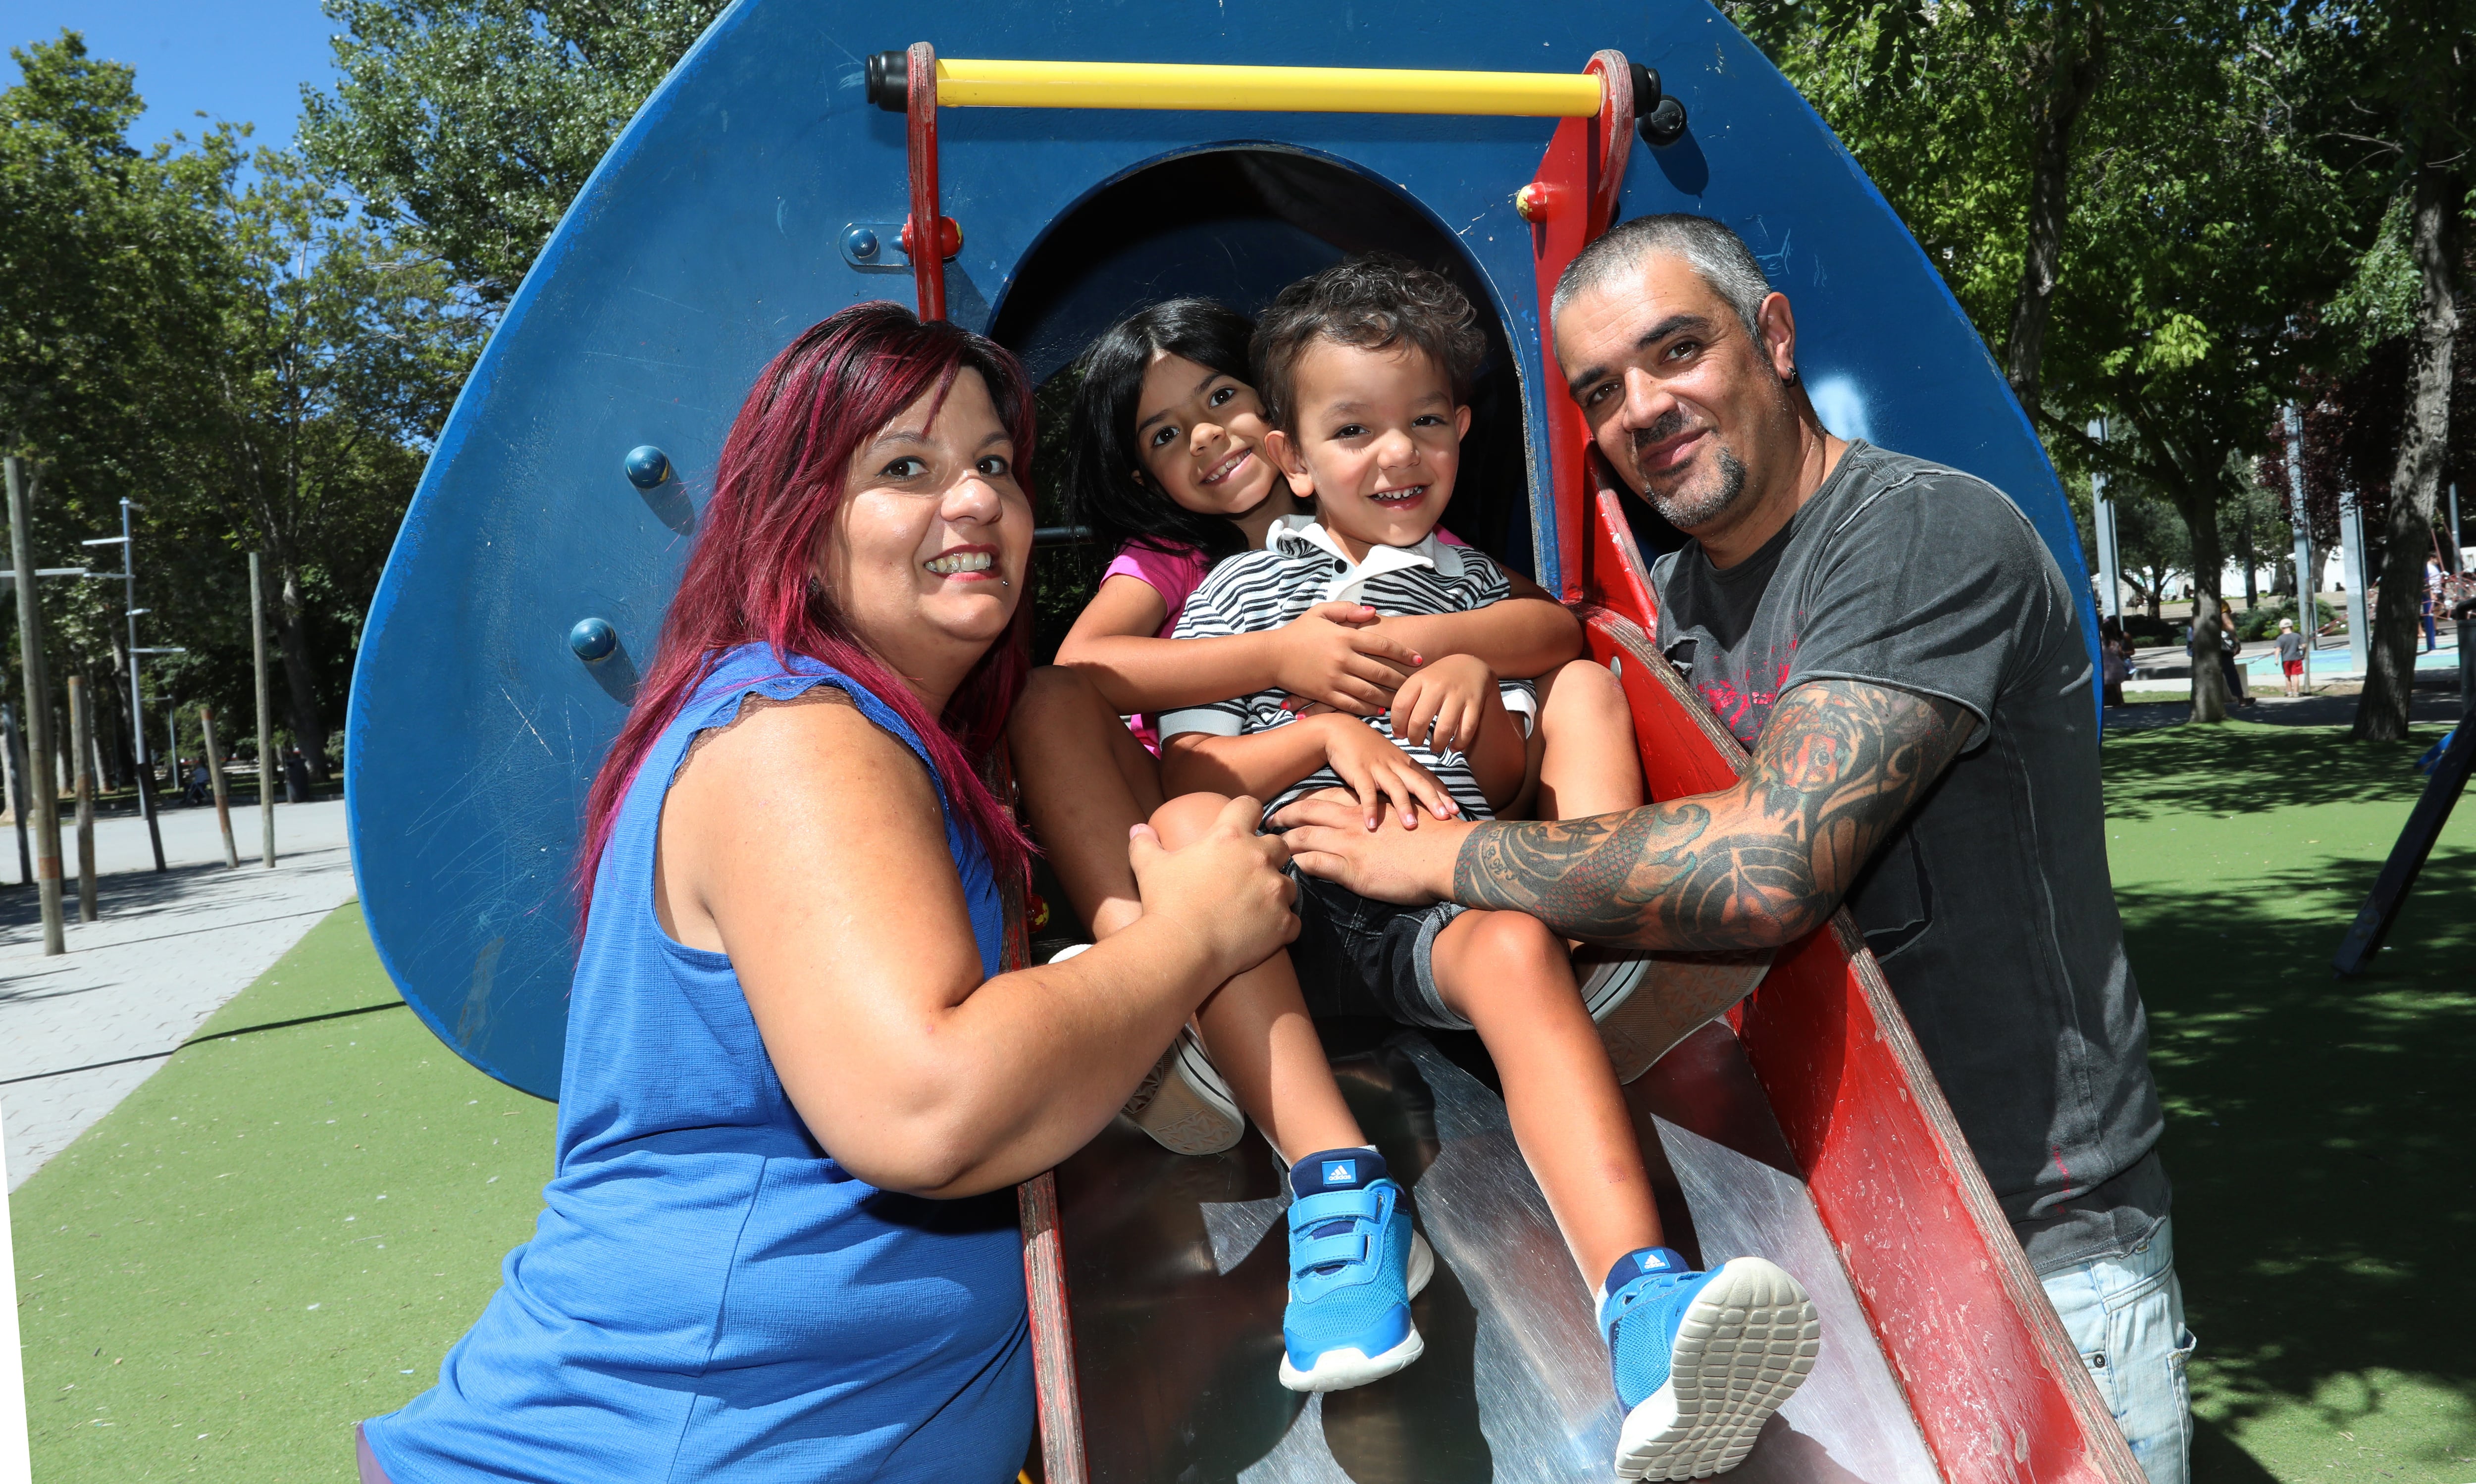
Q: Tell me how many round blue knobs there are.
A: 3